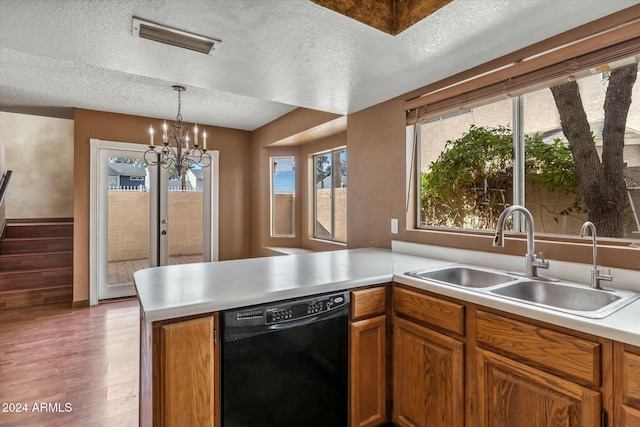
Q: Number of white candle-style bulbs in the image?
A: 6